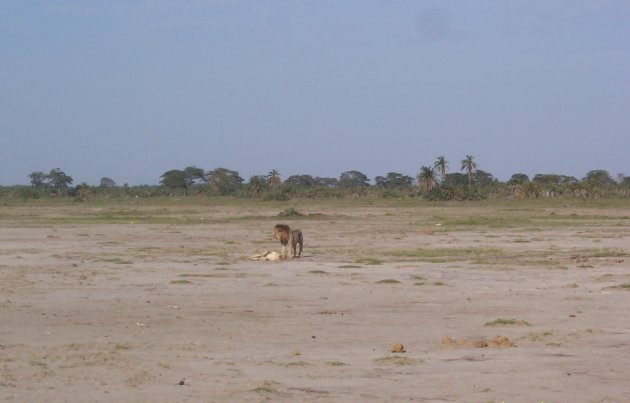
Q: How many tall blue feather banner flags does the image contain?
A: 0